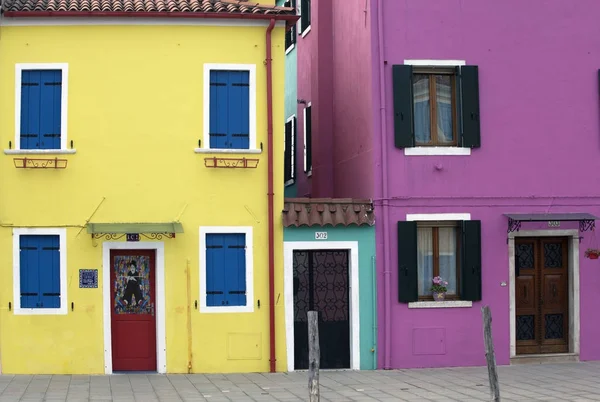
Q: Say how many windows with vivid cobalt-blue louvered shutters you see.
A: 4